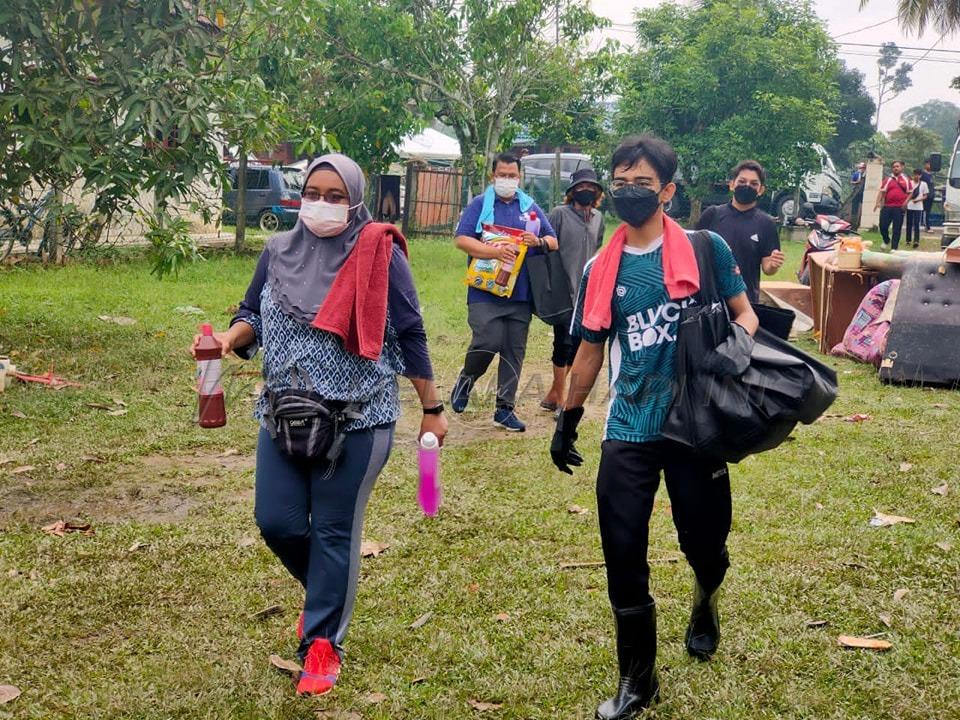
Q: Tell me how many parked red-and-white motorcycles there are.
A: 1